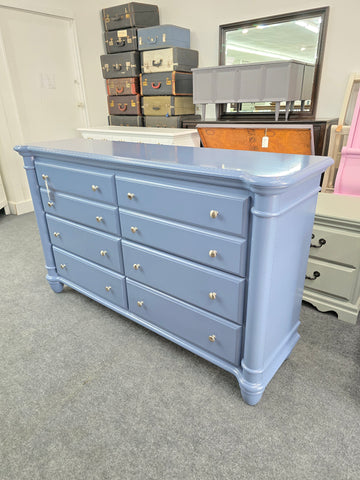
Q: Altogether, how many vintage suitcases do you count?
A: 11